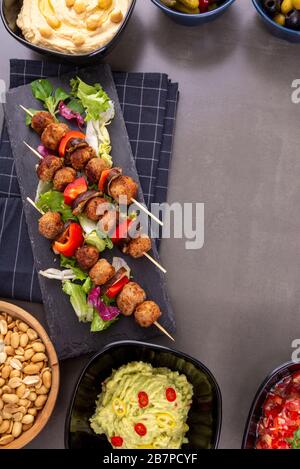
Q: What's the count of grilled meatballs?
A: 15